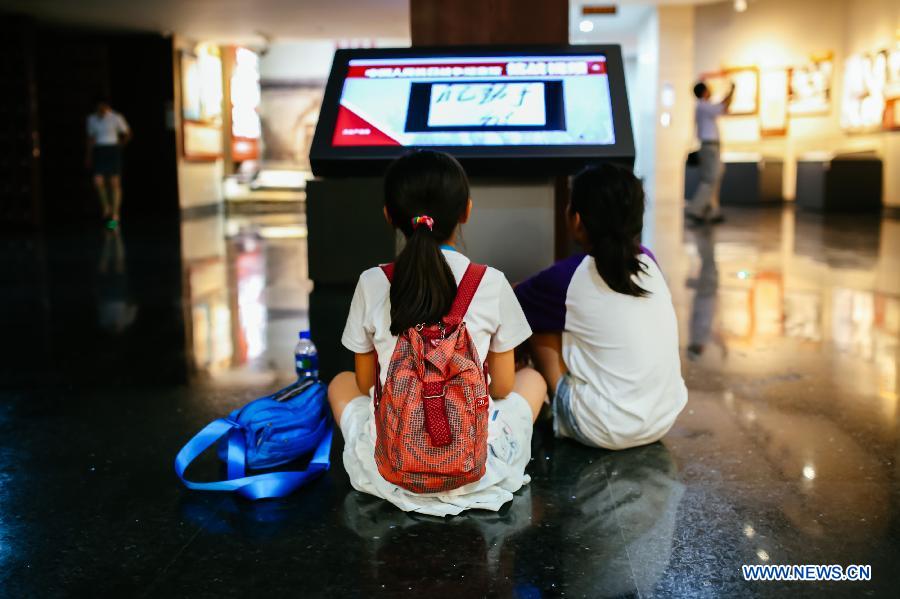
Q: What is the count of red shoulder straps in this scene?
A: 2